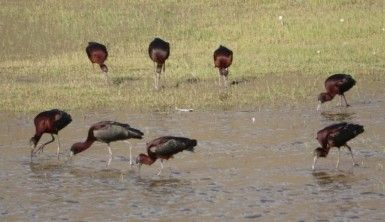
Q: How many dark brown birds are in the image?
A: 8